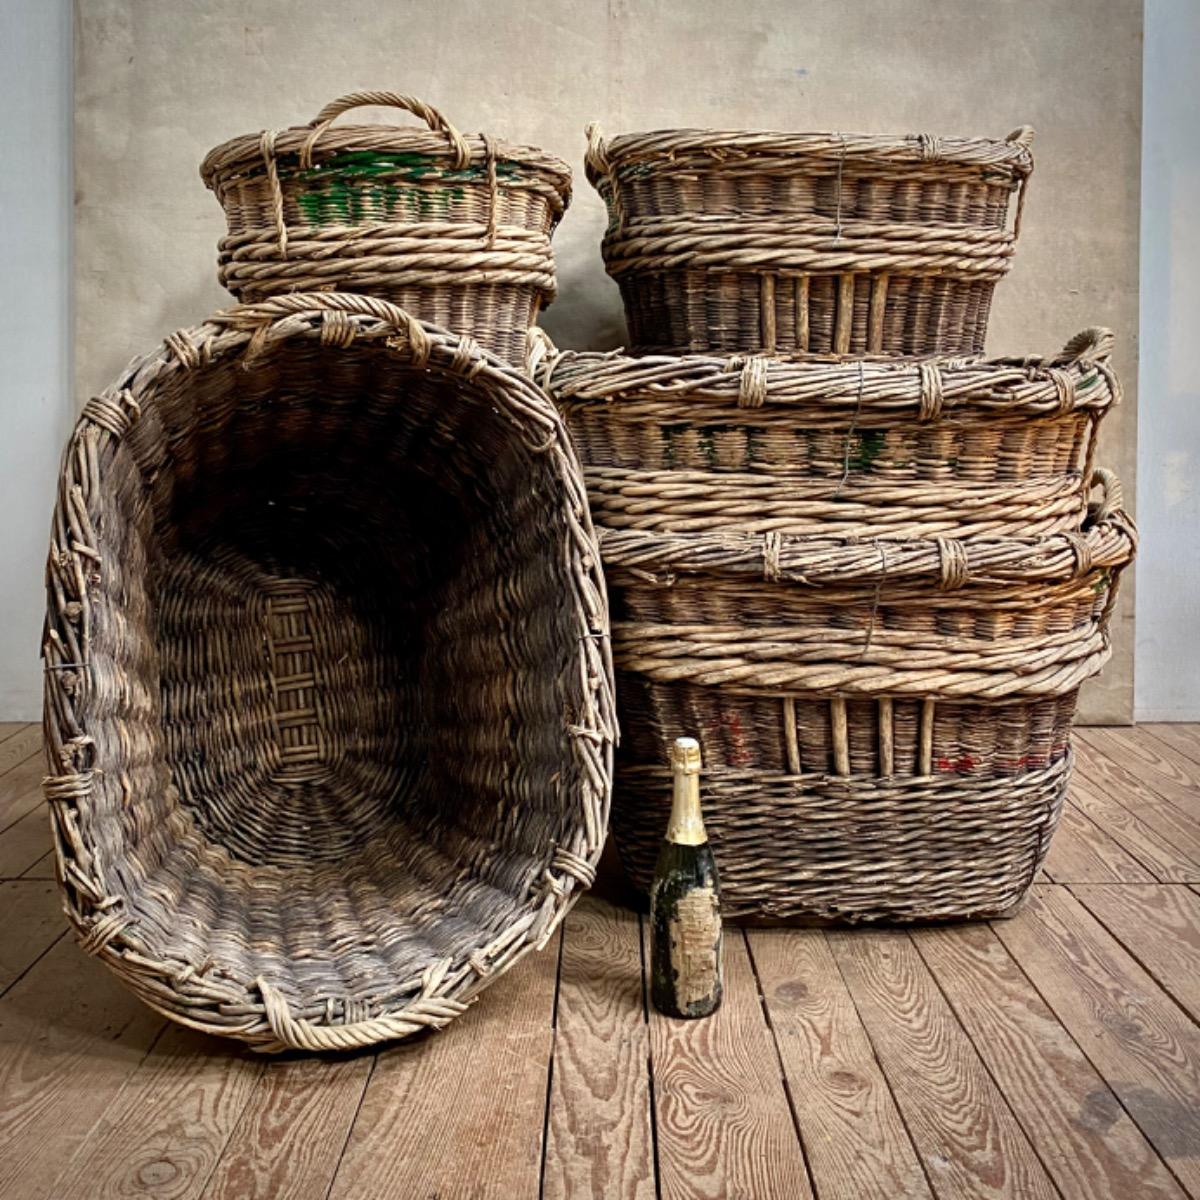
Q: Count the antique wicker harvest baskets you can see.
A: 5